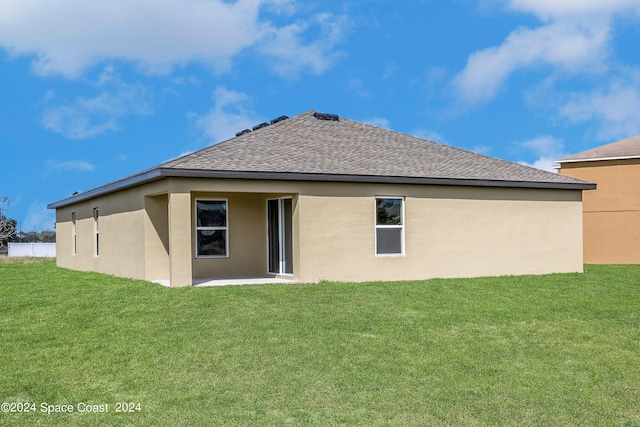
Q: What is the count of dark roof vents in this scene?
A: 4